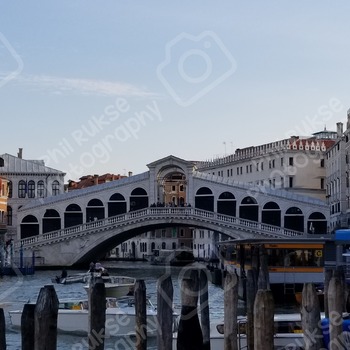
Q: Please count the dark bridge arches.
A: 12